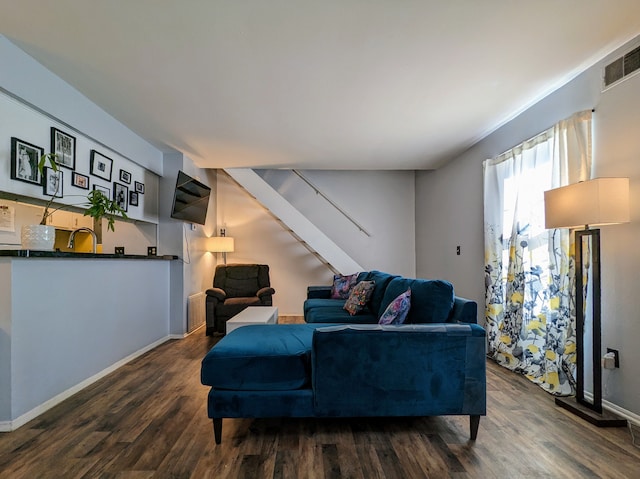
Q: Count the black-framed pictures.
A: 10